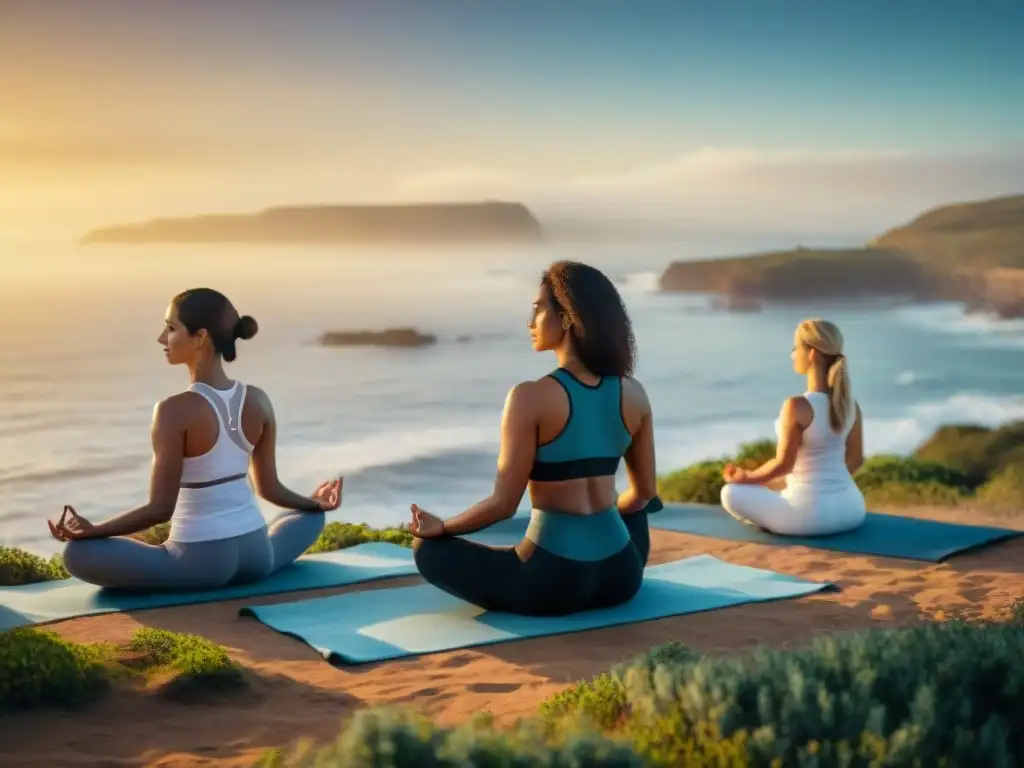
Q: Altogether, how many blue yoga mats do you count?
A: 3